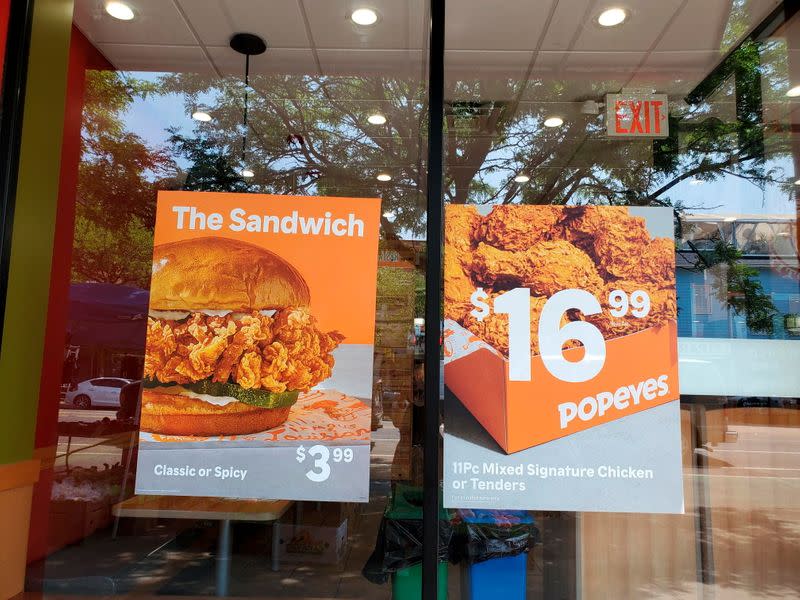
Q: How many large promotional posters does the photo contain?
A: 2